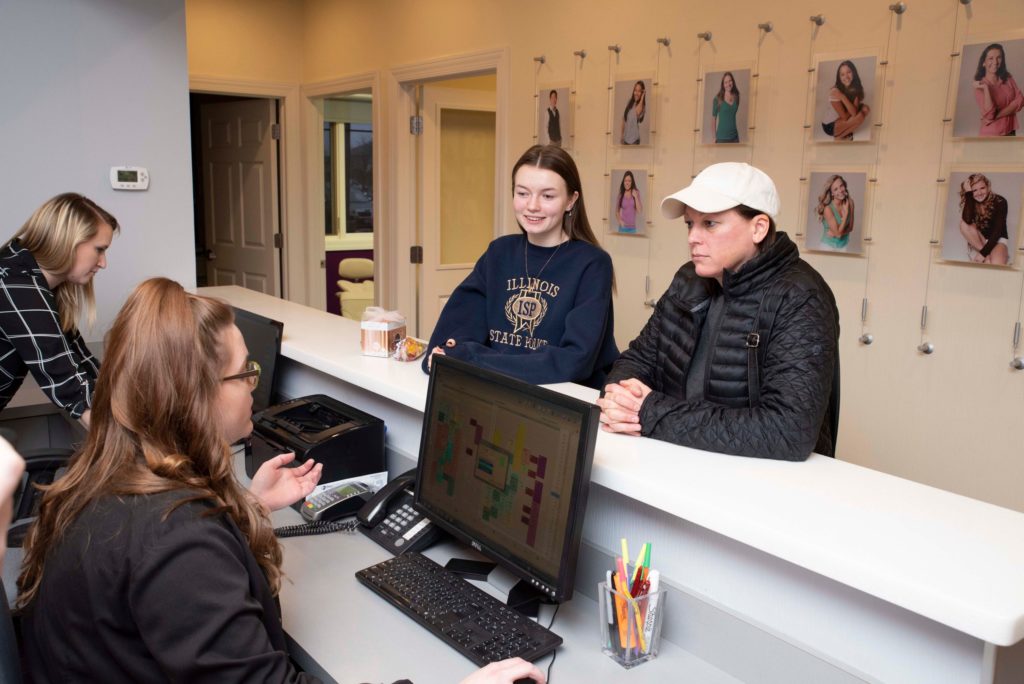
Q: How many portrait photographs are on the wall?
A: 8